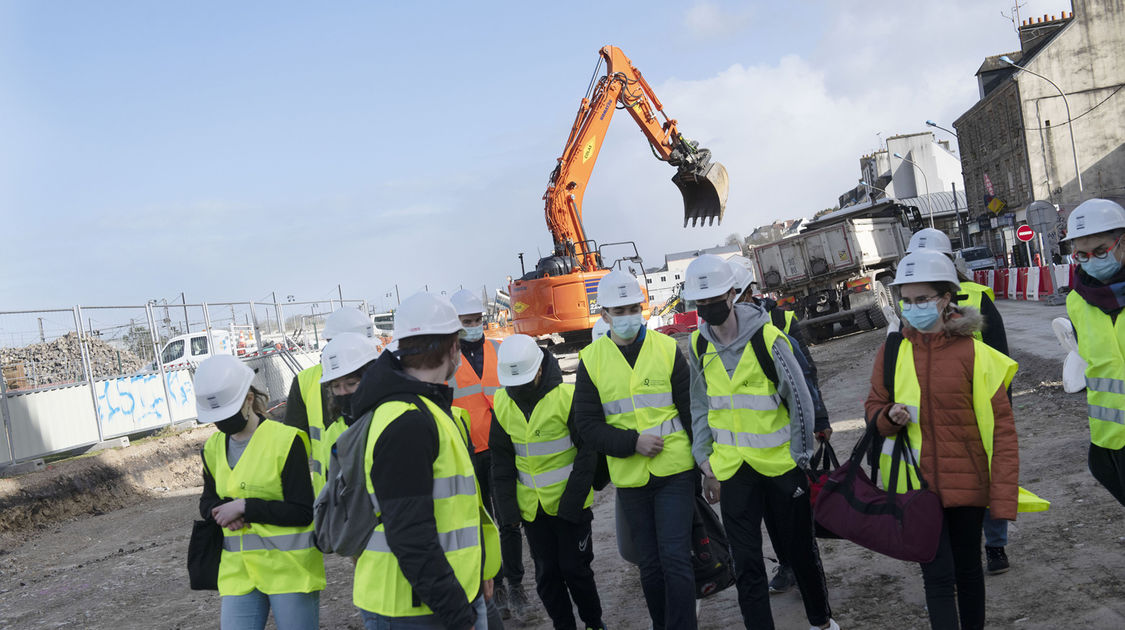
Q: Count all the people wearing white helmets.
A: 13